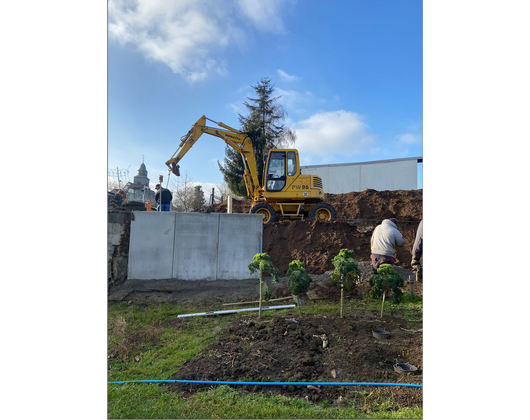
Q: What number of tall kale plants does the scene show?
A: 4